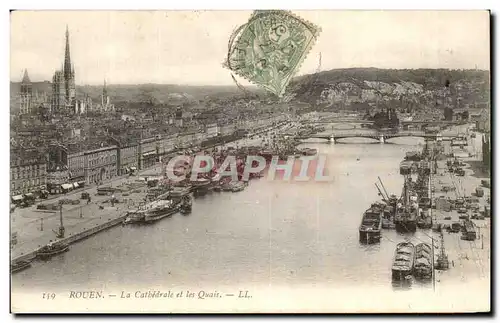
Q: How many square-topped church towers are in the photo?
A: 1